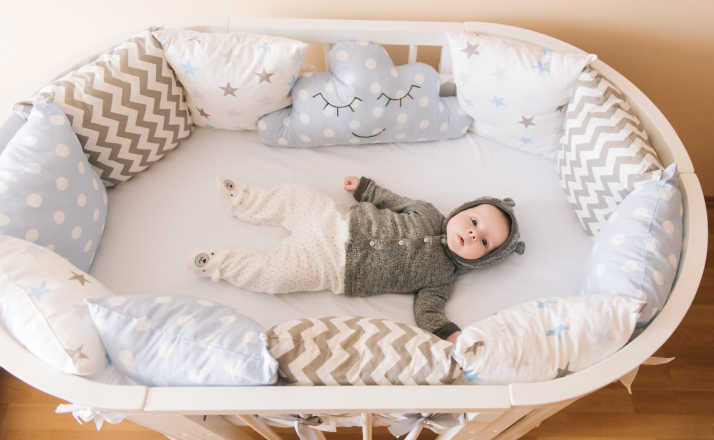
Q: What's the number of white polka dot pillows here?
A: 4